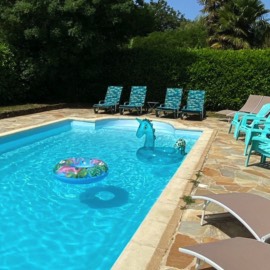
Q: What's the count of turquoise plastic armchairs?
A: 3